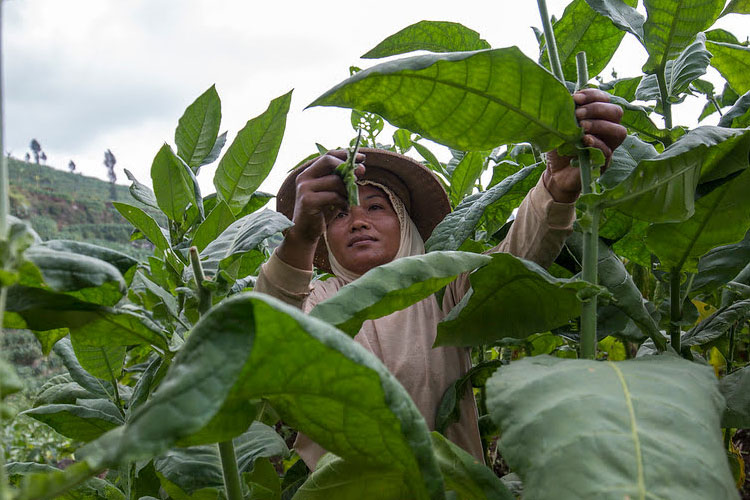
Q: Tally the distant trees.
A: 5